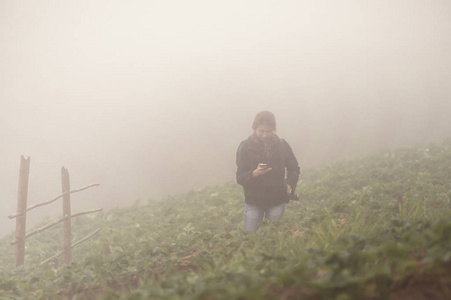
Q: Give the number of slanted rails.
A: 3